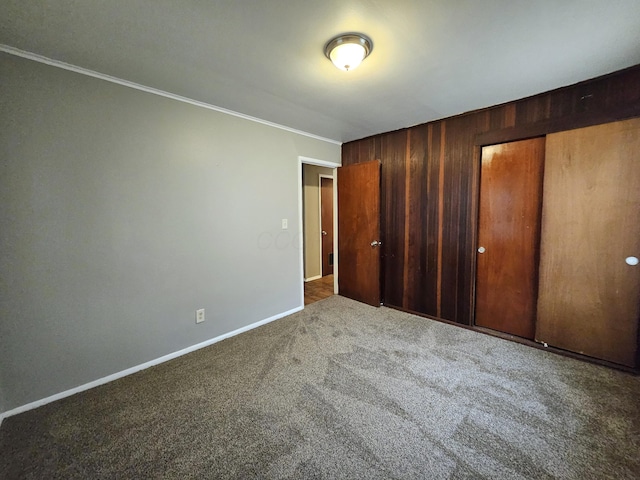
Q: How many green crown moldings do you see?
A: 0